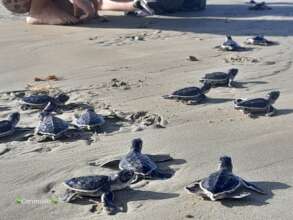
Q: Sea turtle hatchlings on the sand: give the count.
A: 13